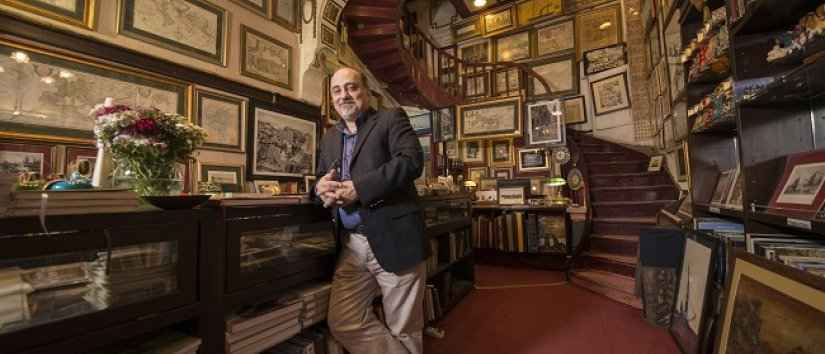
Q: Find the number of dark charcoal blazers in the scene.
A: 1